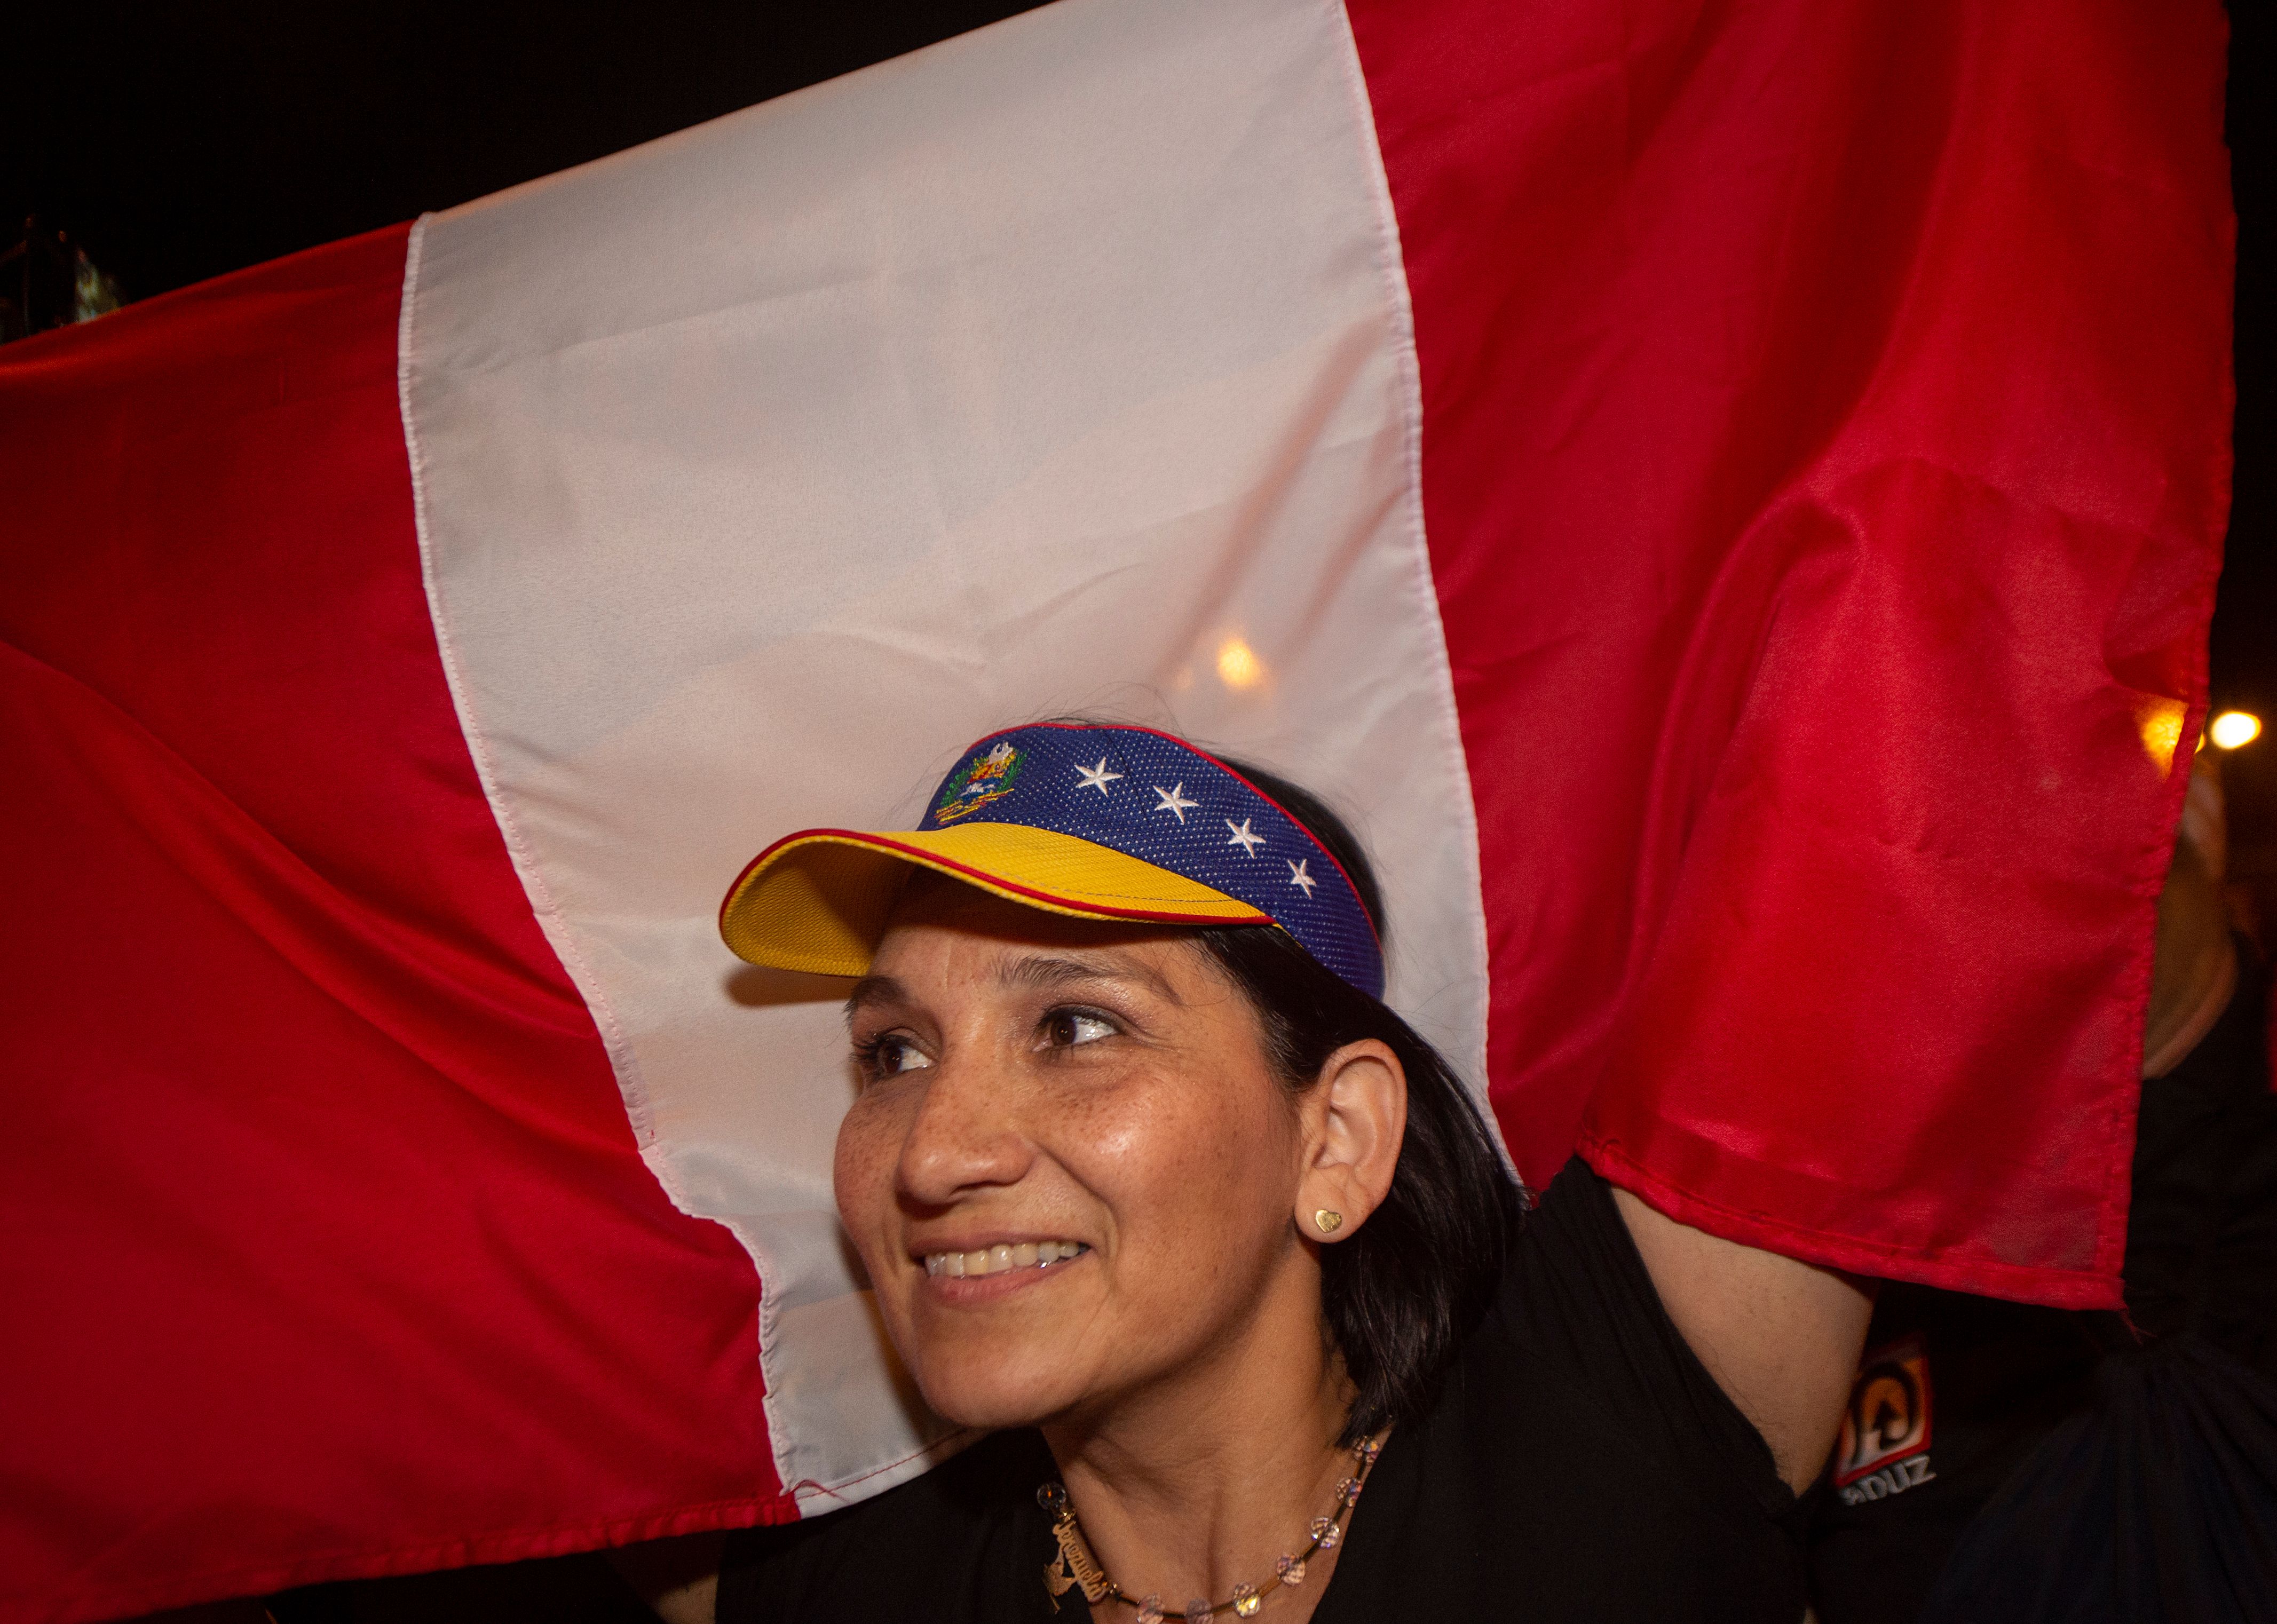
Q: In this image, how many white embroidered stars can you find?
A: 4